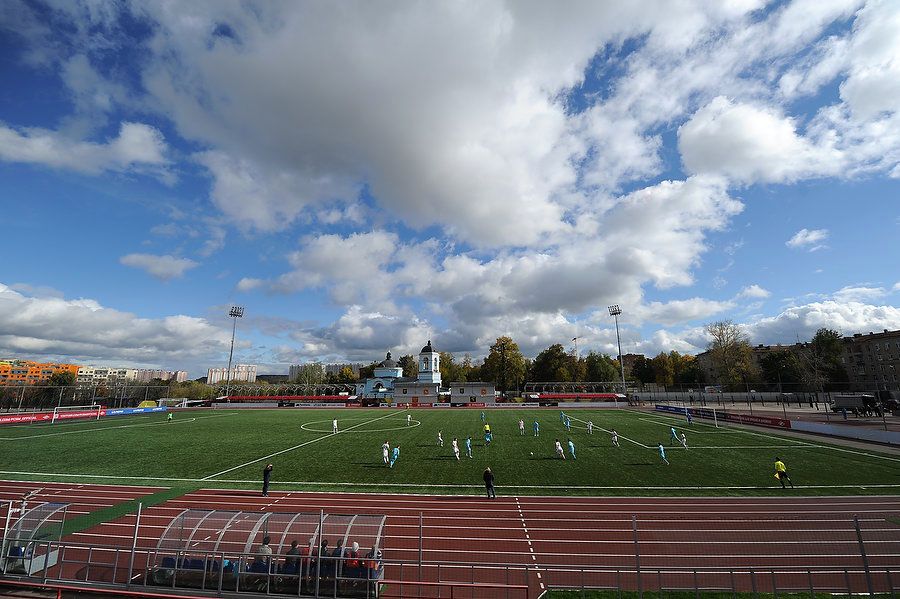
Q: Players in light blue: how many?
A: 10